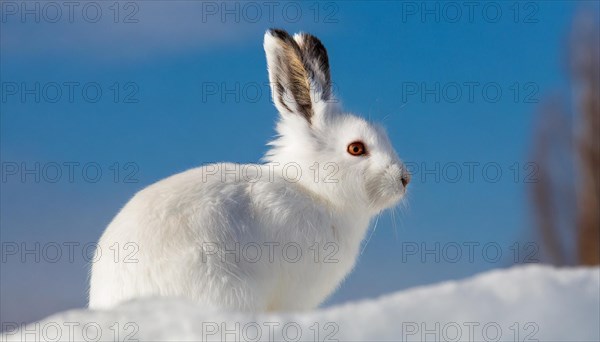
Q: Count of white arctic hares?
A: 1